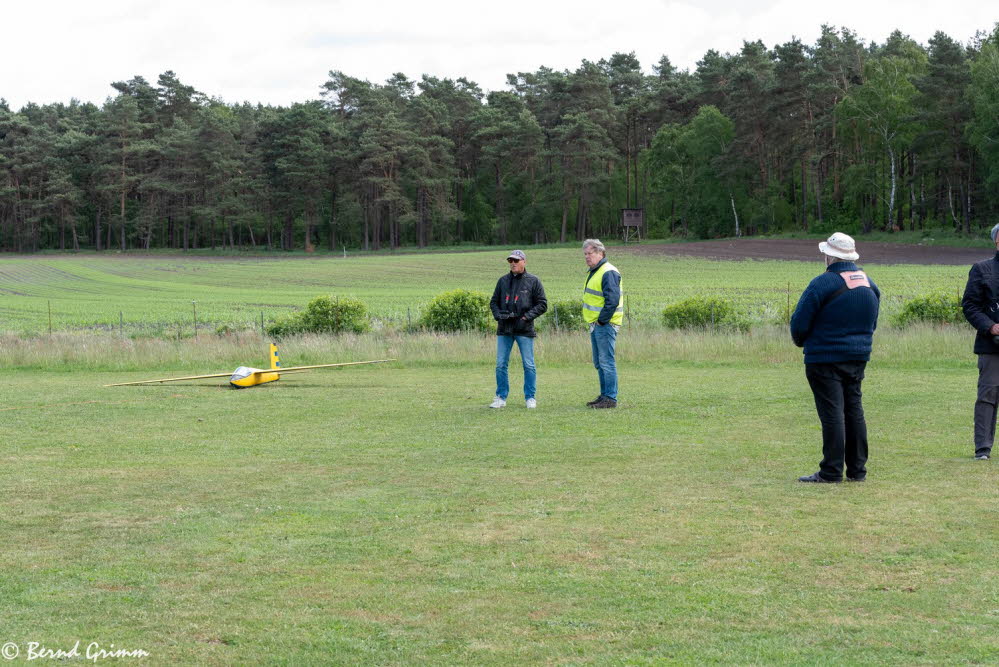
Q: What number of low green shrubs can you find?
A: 5